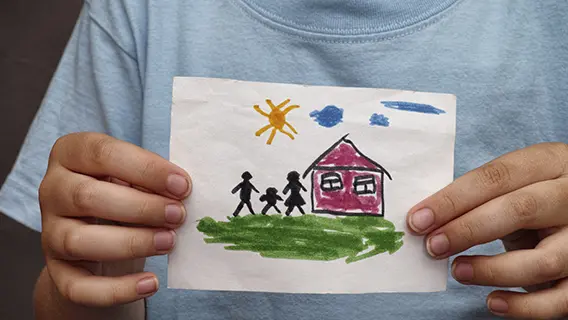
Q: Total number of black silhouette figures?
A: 3